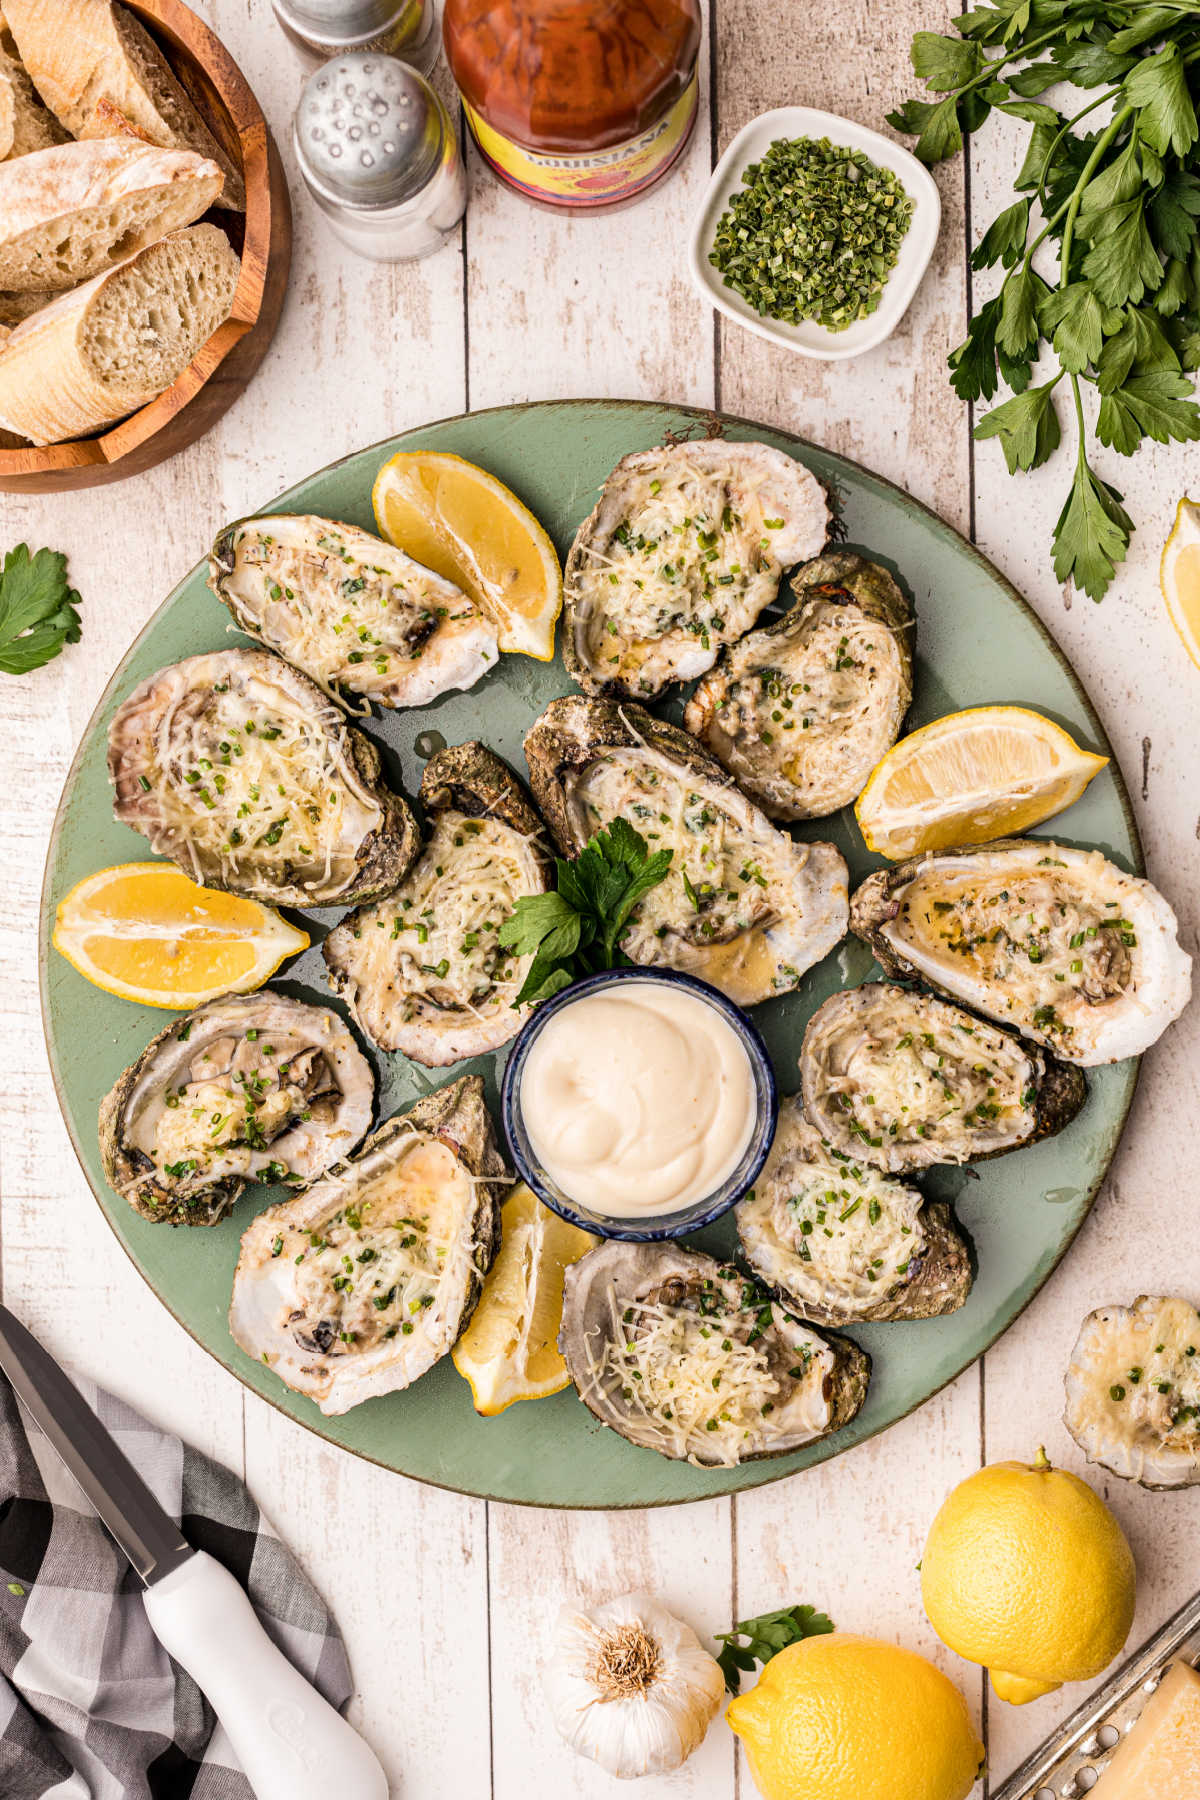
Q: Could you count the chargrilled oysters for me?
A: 13